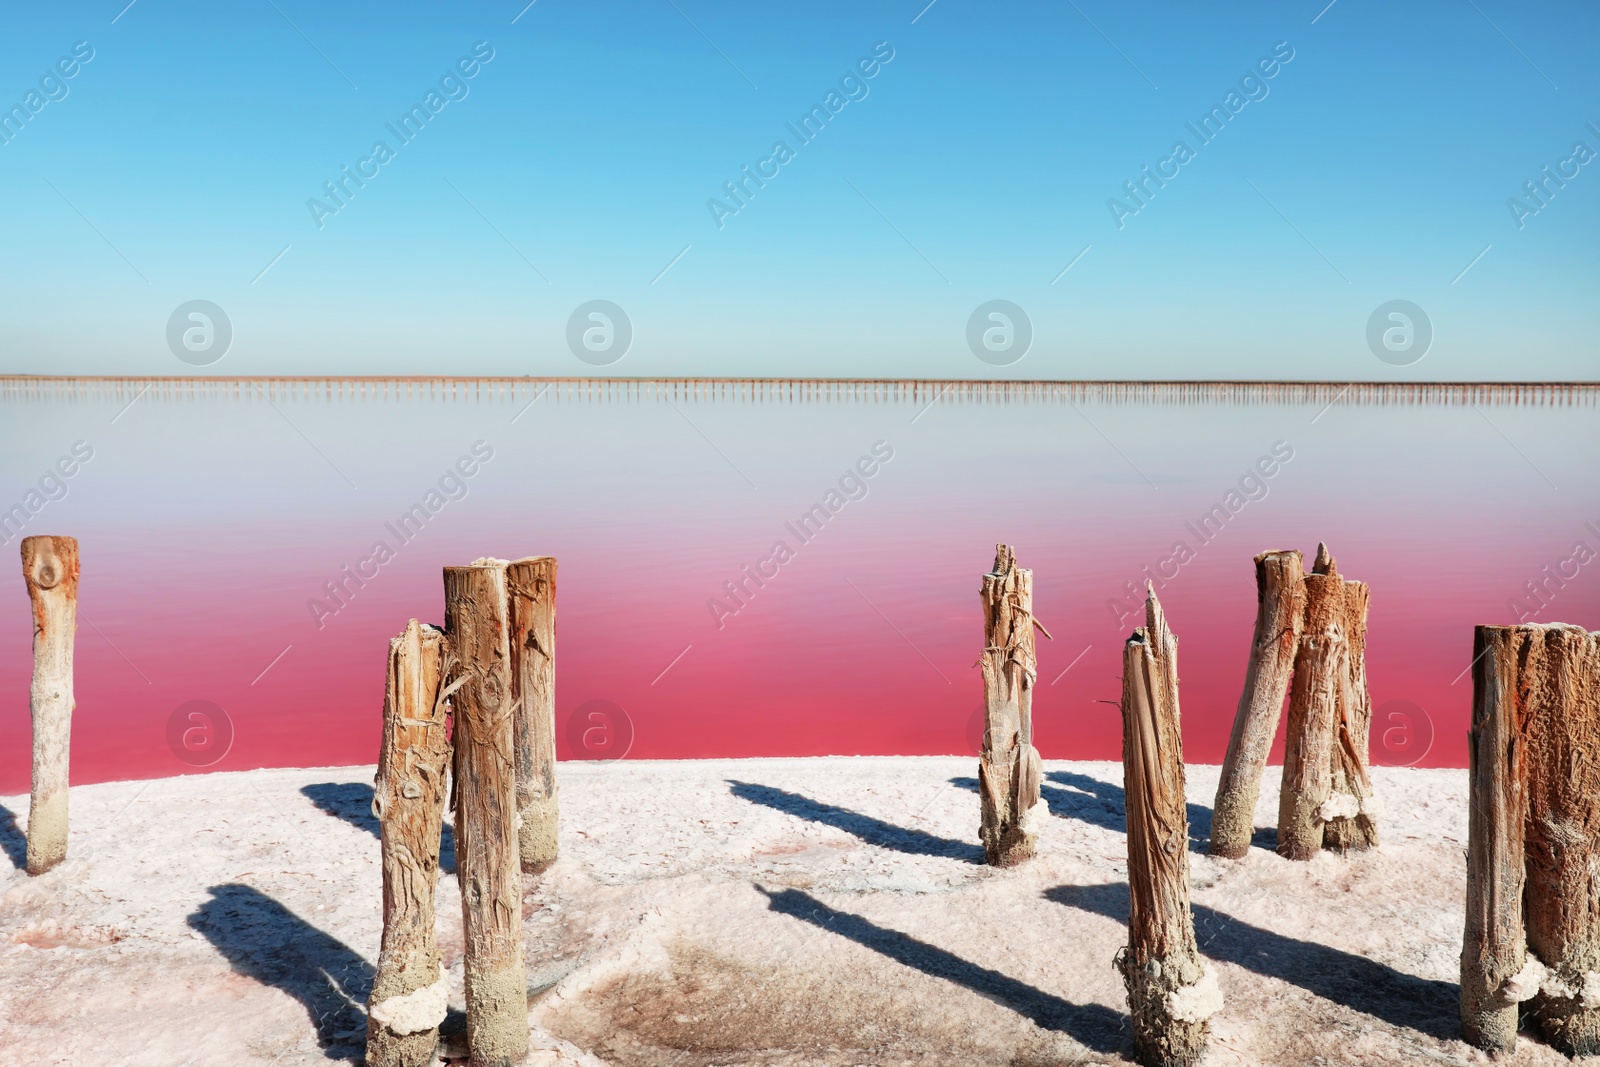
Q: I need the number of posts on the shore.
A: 11